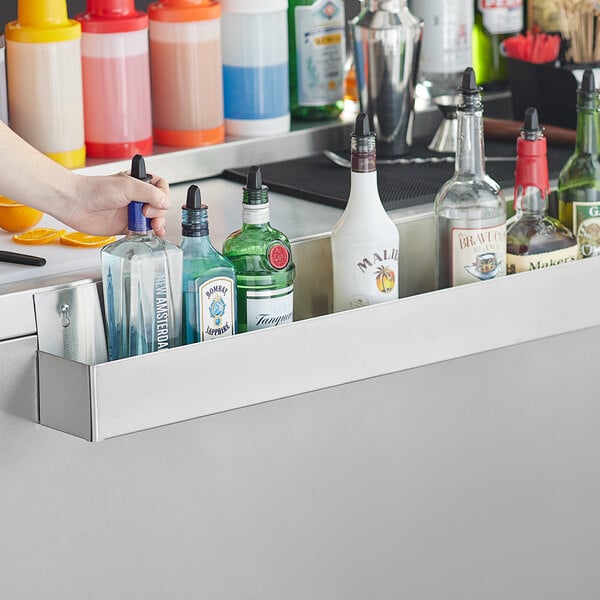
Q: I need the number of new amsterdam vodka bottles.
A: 1